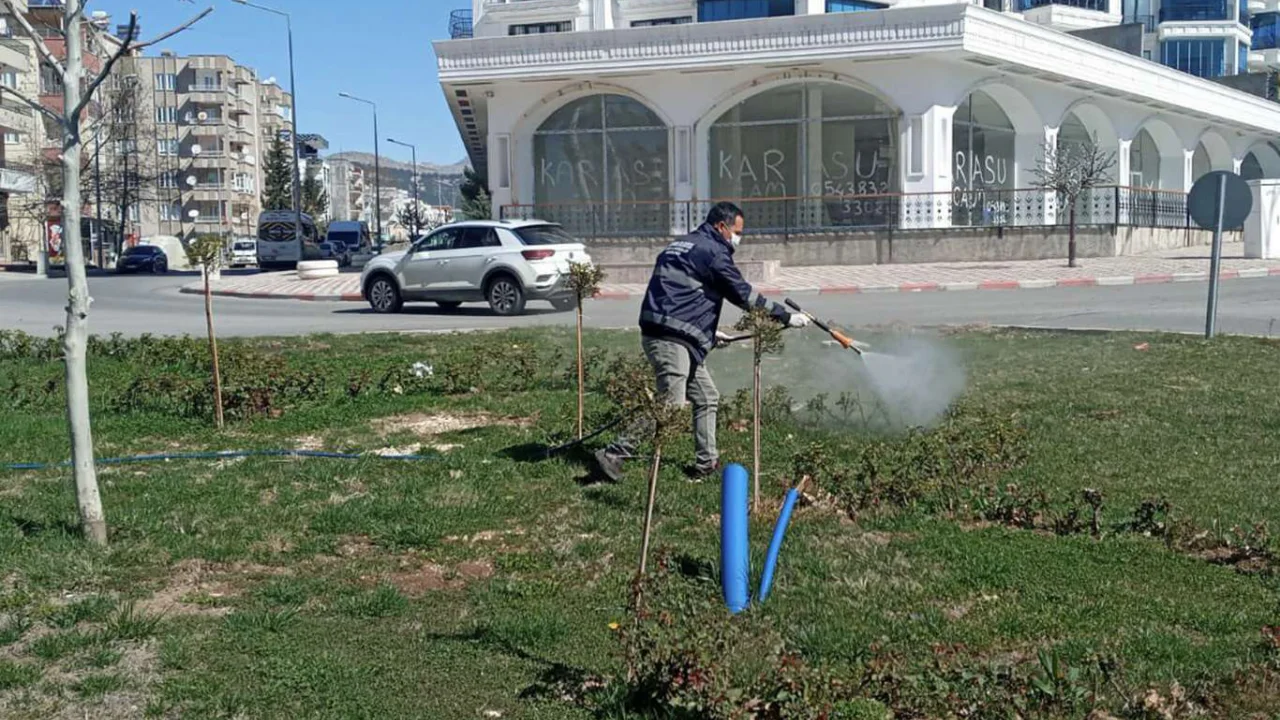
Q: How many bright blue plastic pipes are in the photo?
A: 2